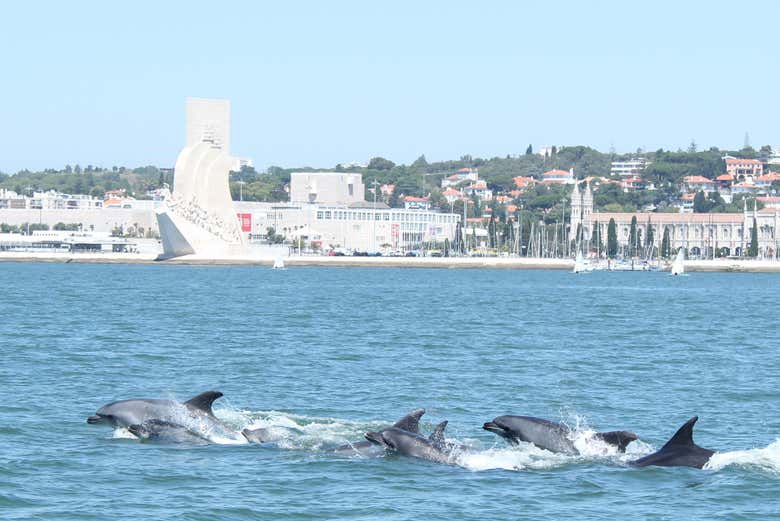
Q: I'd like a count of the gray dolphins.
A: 7